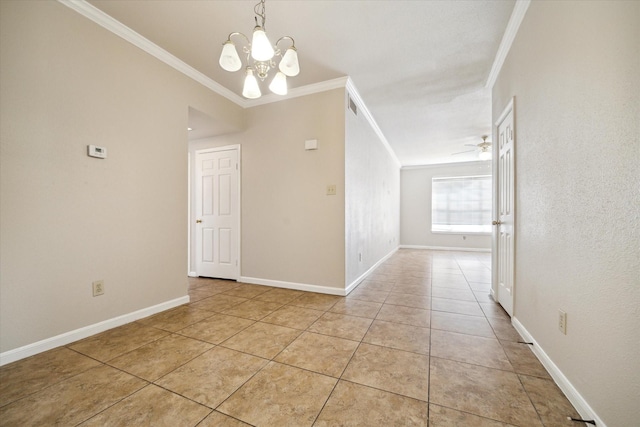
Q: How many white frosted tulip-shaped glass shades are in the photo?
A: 5